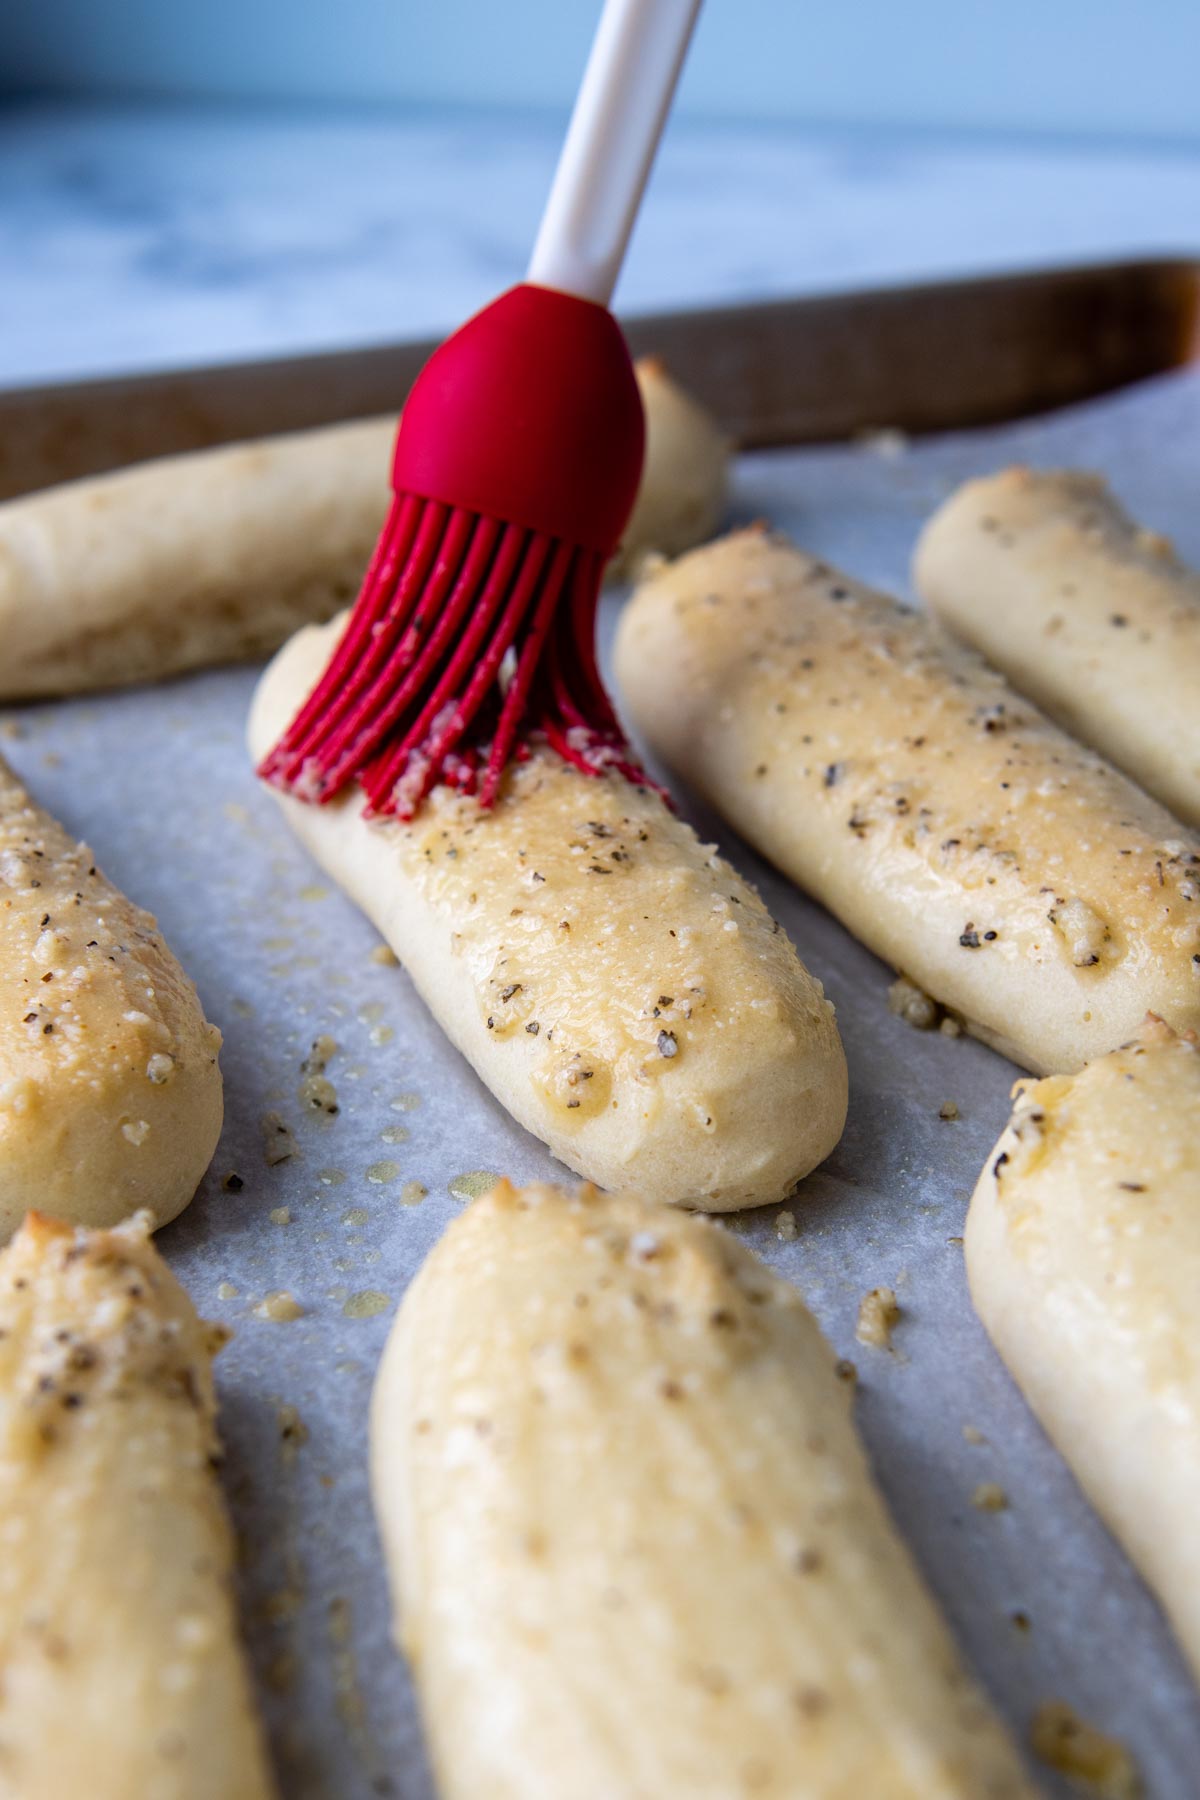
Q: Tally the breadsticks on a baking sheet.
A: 8